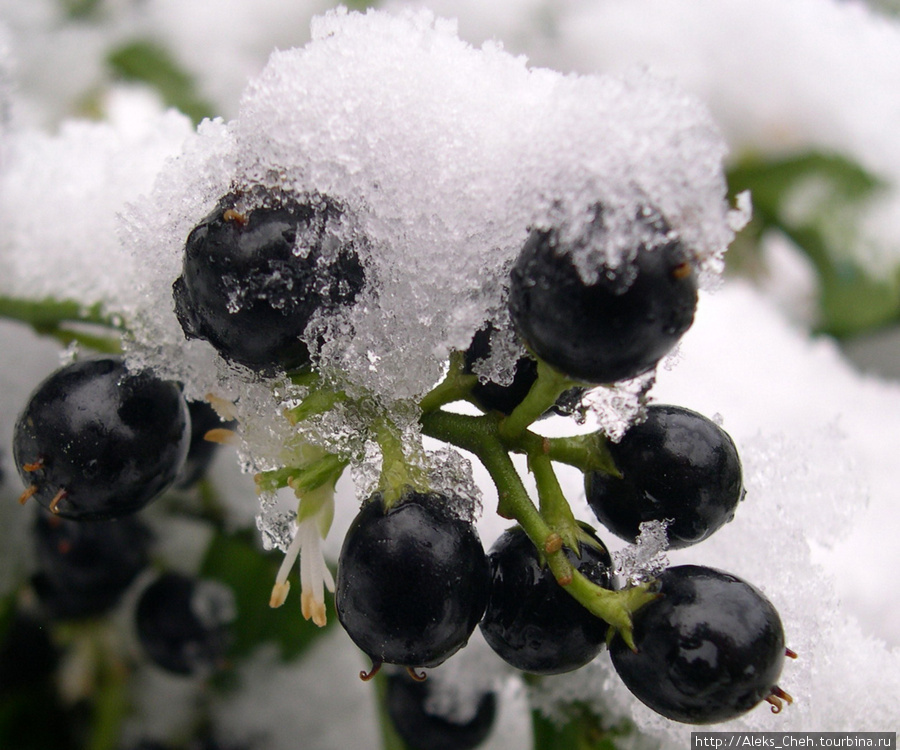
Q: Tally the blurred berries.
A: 4